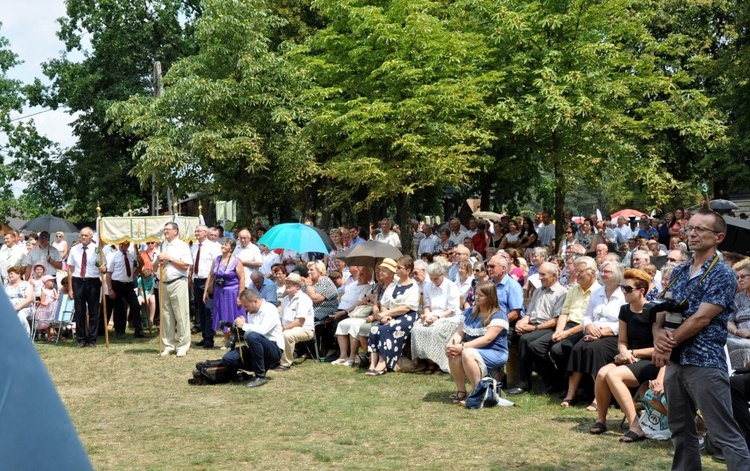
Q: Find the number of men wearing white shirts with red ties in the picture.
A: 3